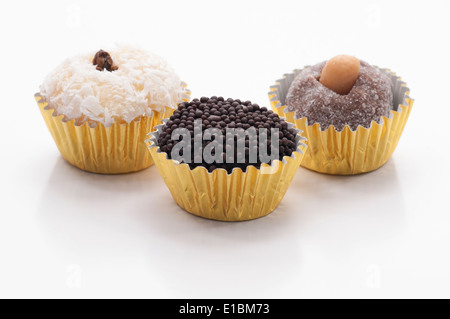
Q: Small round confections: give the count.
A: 3